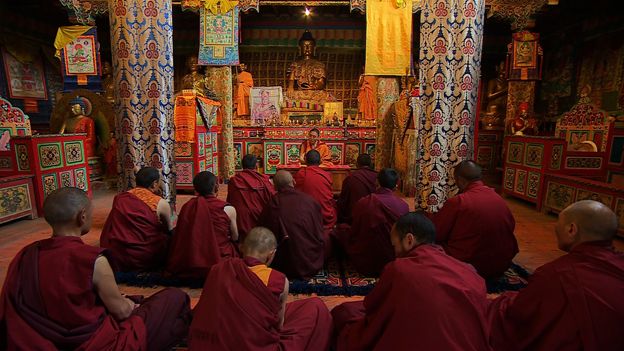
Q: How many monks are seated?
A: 13